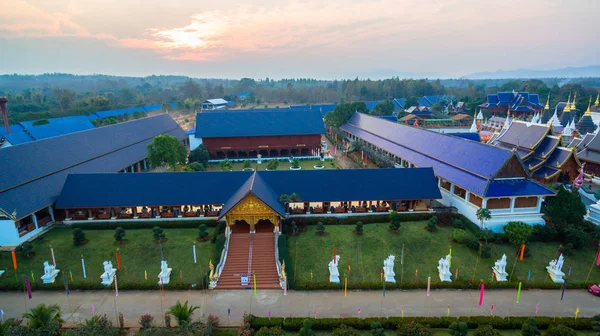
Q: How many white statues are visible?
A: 8